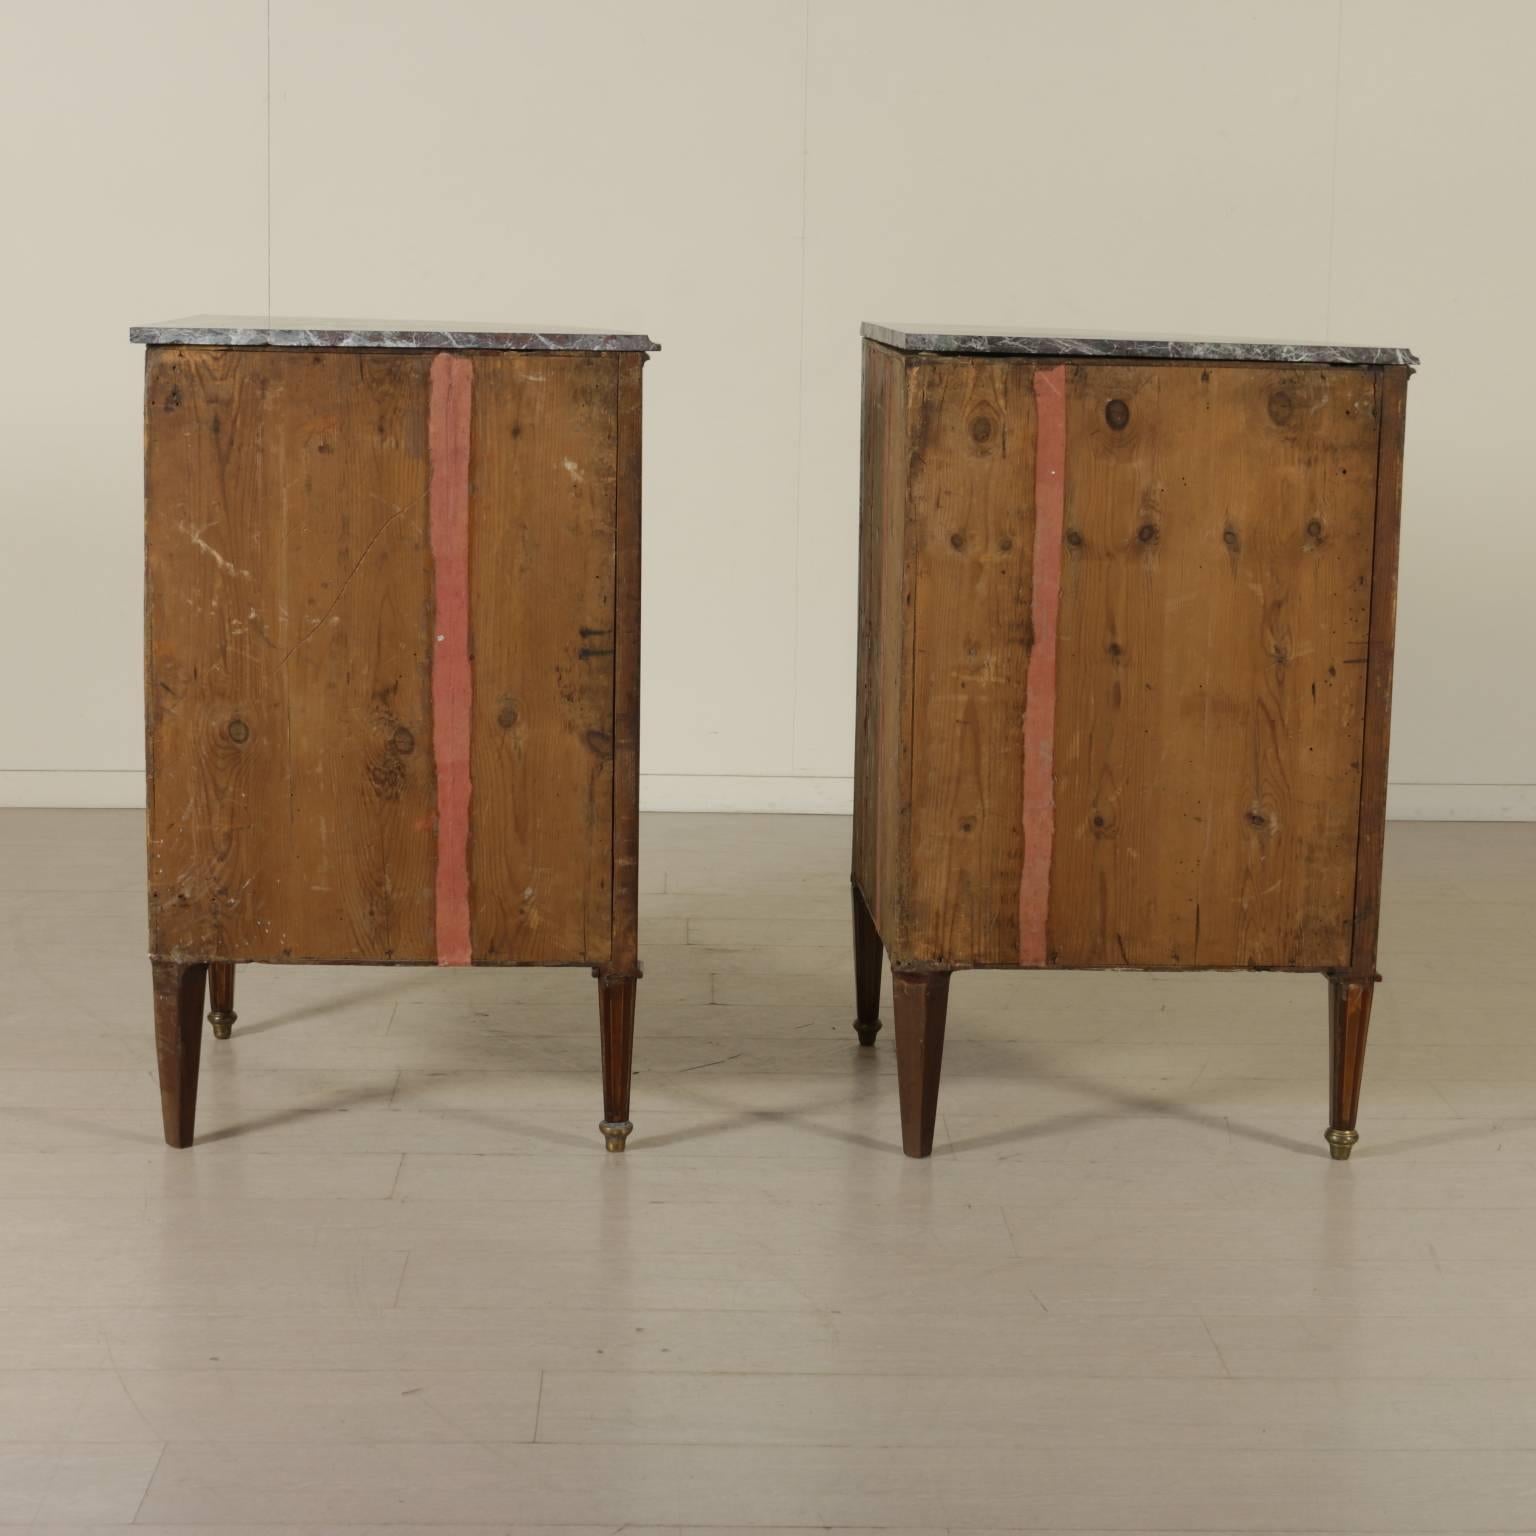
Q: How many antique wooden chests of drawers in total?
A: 2